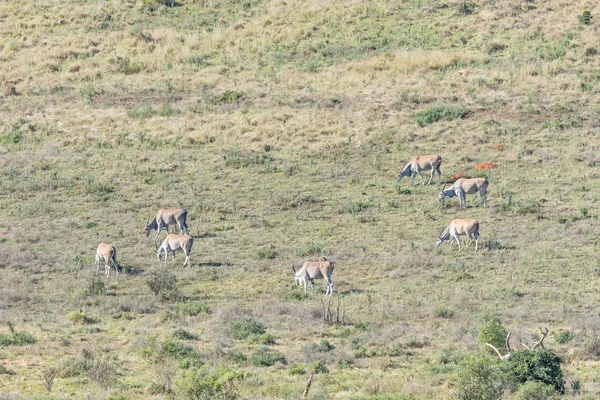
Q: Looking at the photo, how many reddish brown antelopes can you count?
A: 7